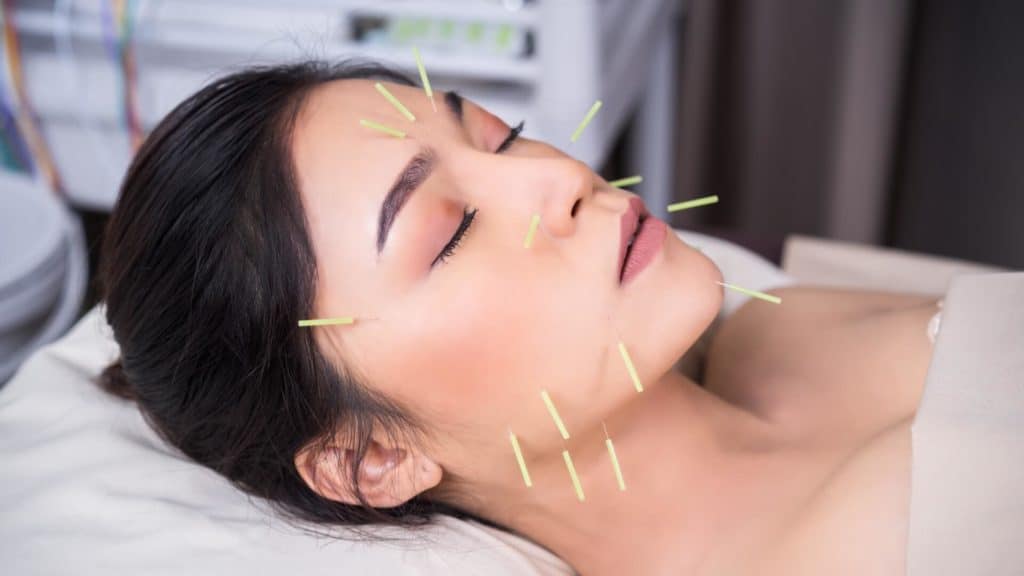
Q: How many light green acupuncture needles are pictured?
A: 14